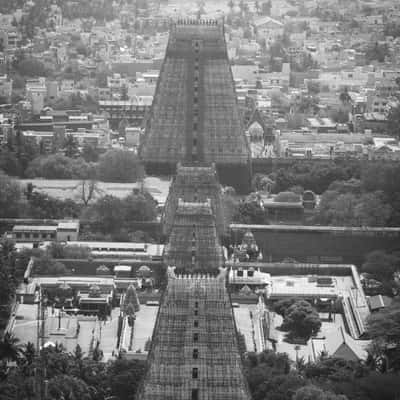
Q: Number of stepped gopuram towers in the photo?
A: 4